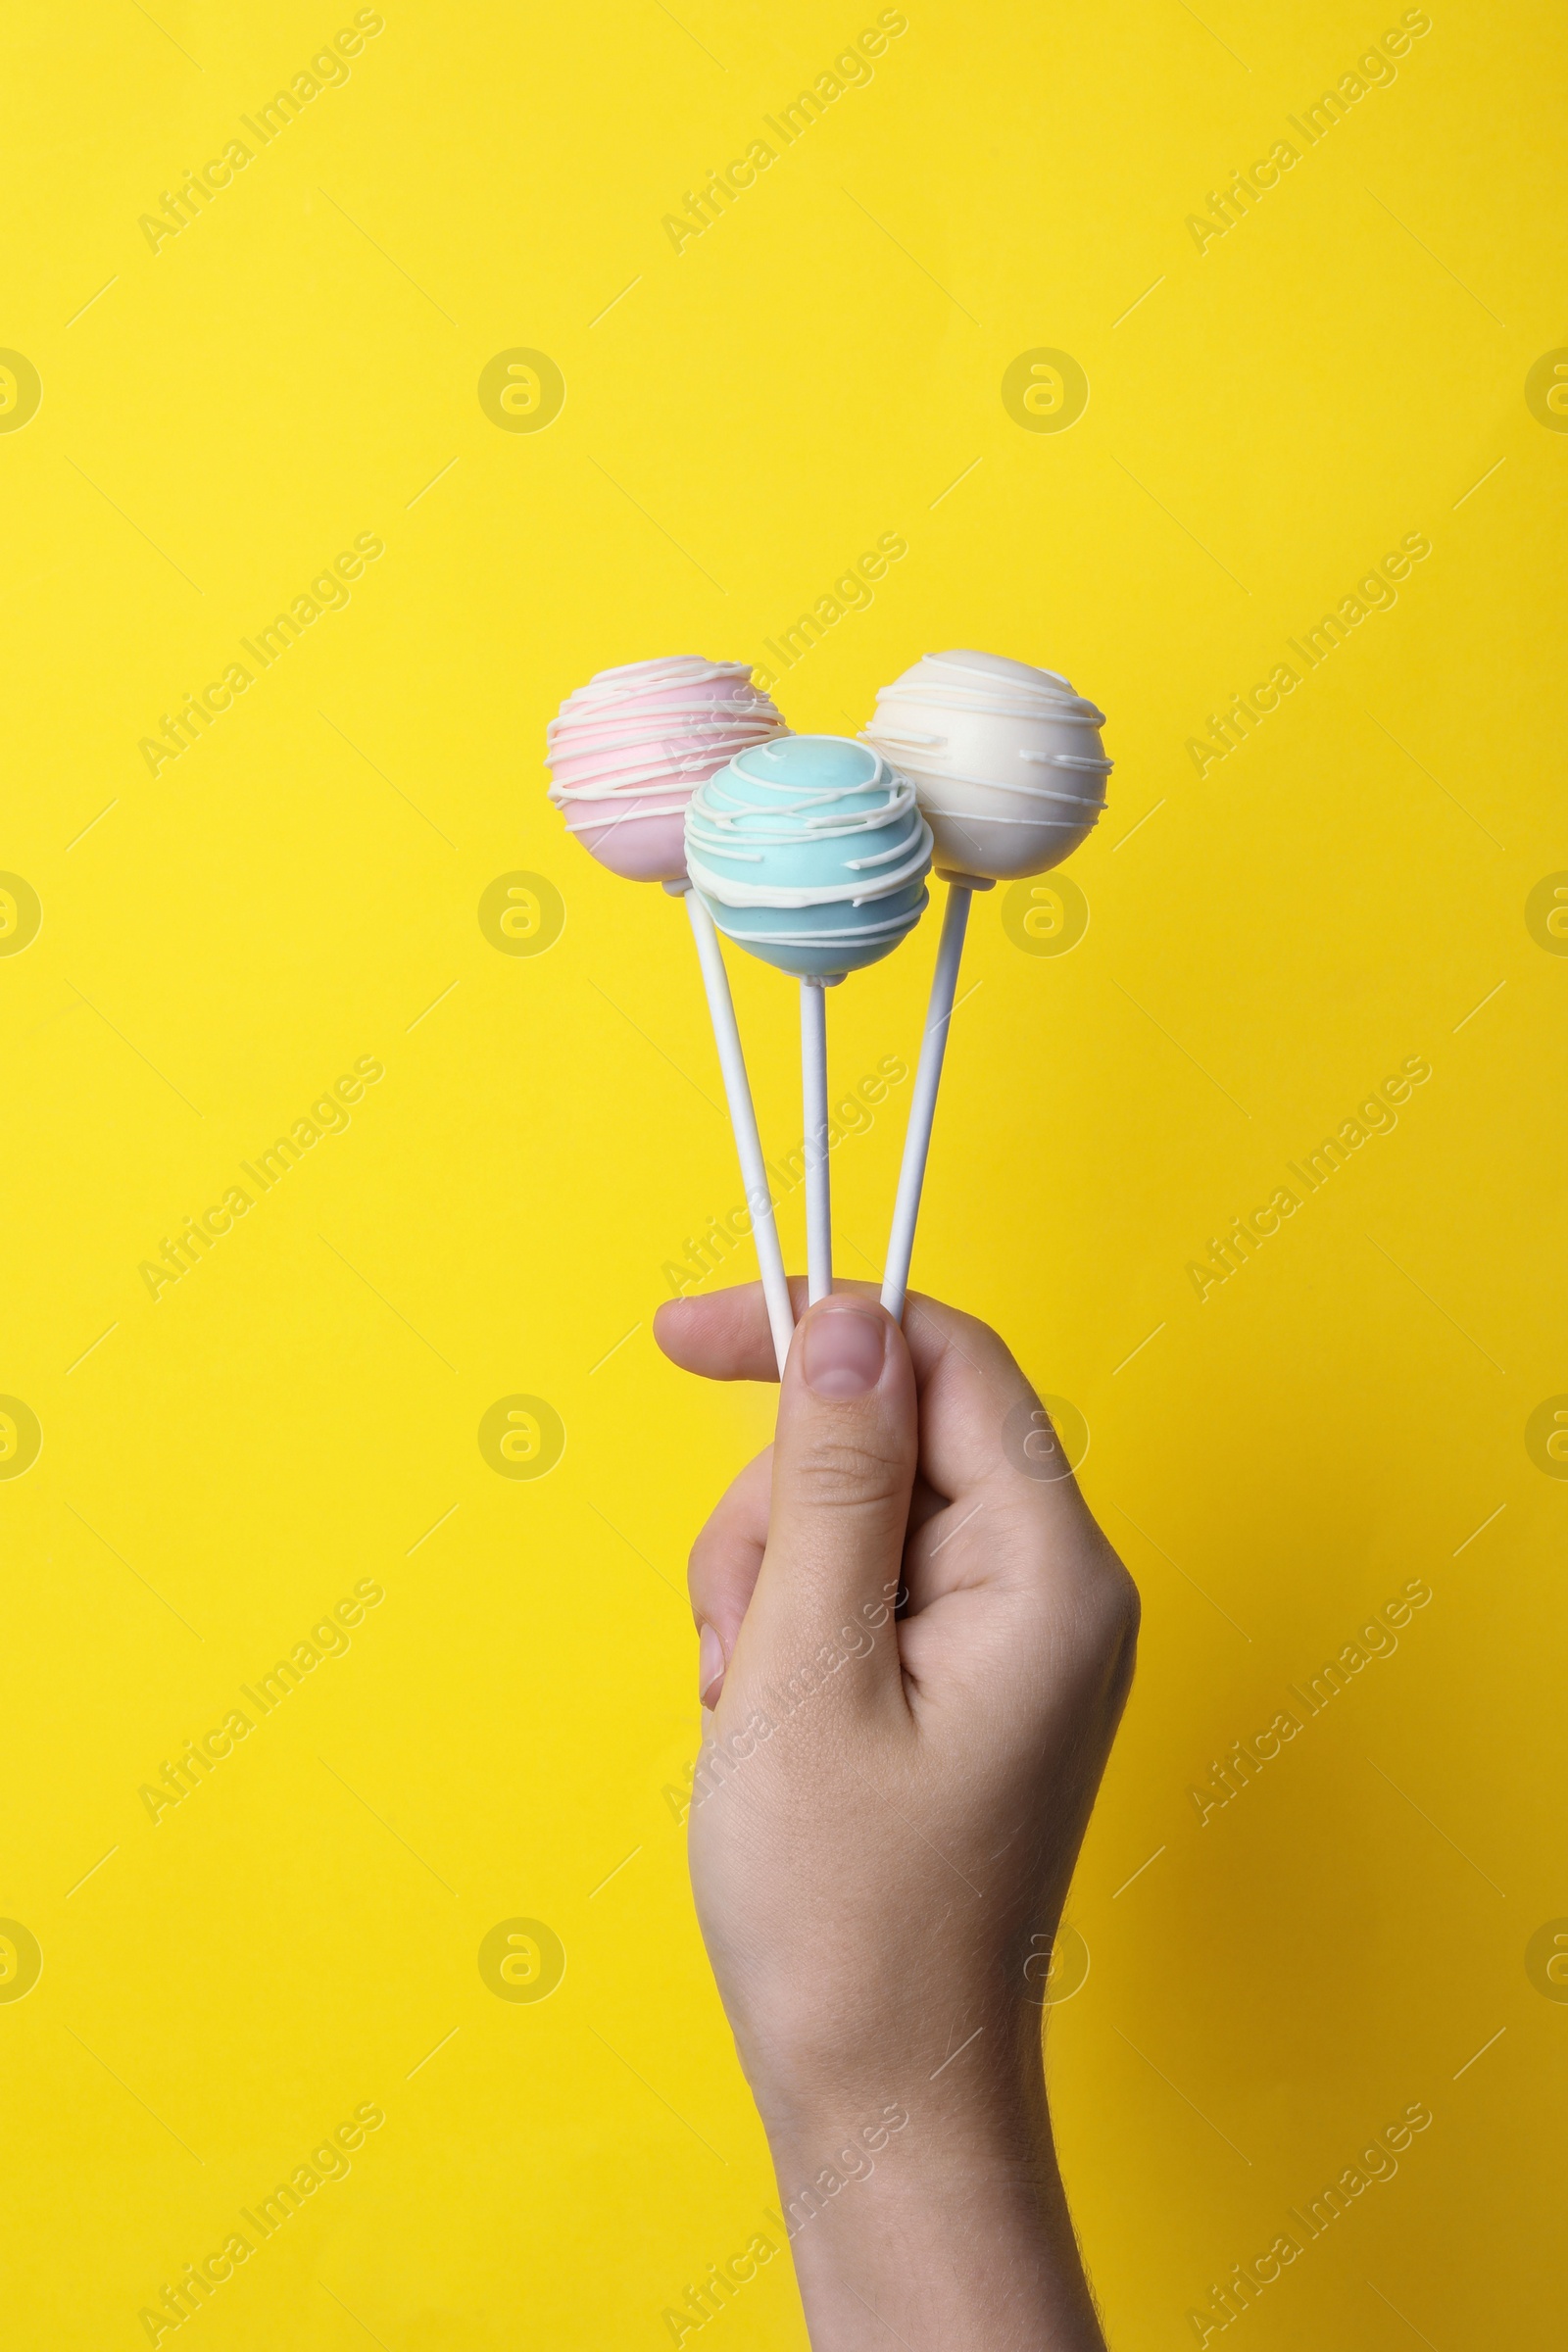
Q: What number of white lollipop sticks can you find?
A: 3